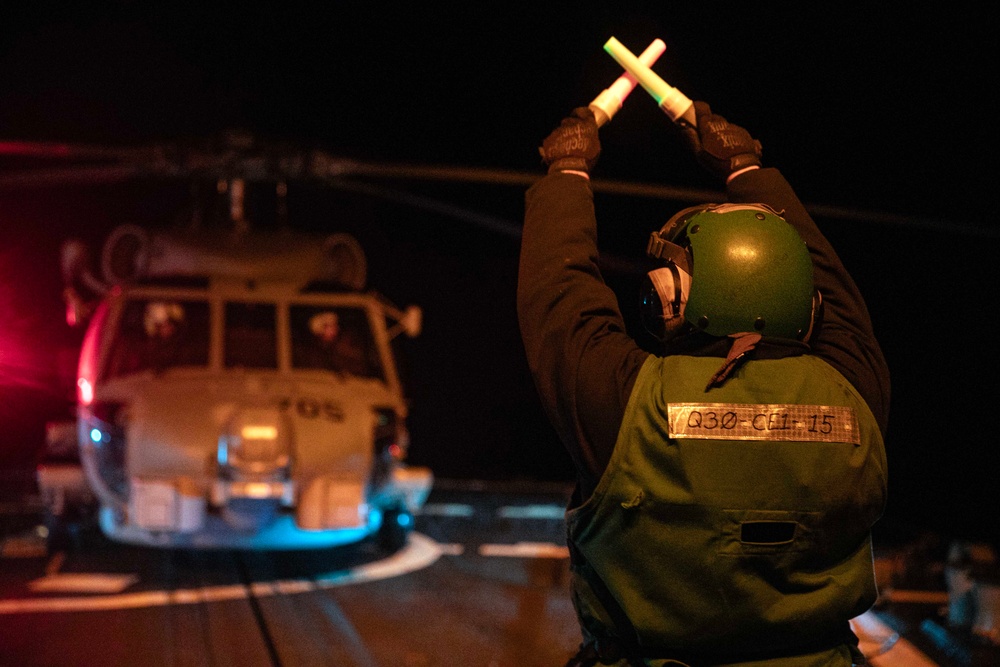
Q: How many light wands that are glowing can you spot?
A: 2